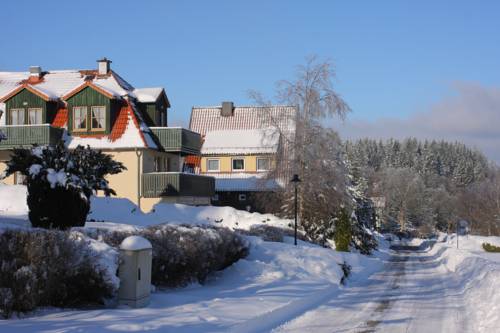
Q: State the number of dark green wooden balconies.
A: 3